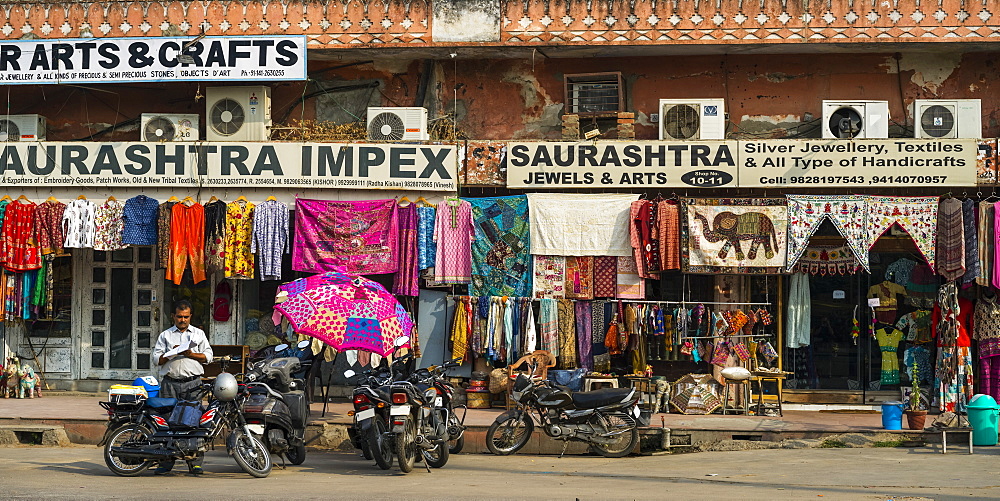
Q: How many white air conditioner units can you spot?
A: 7